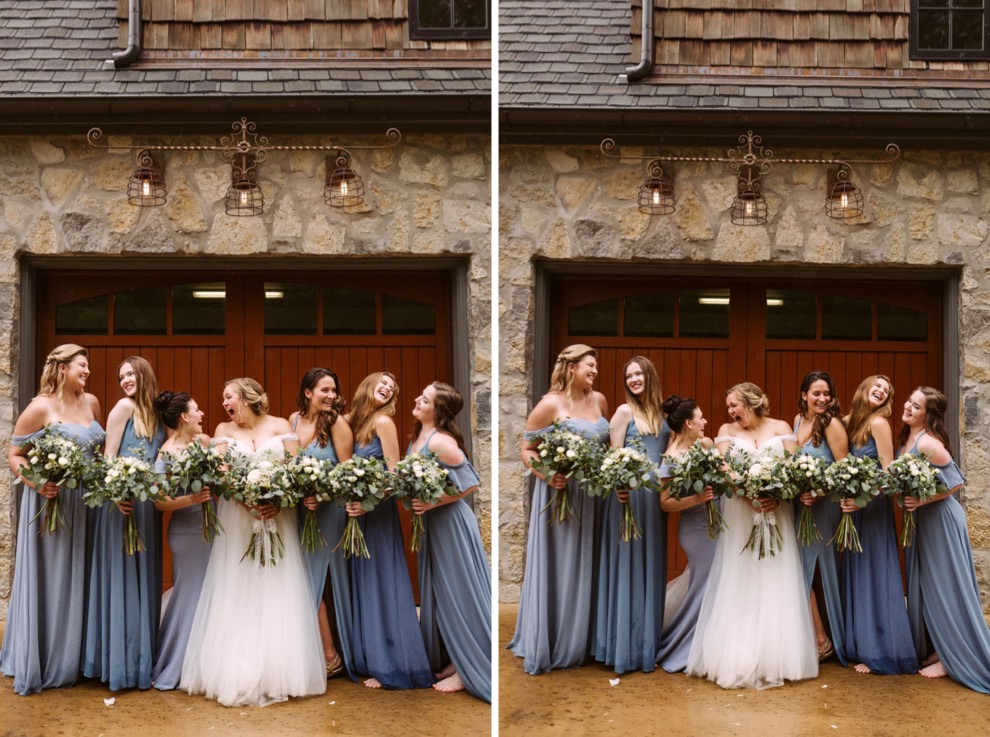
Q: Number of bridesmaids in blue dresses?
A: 6